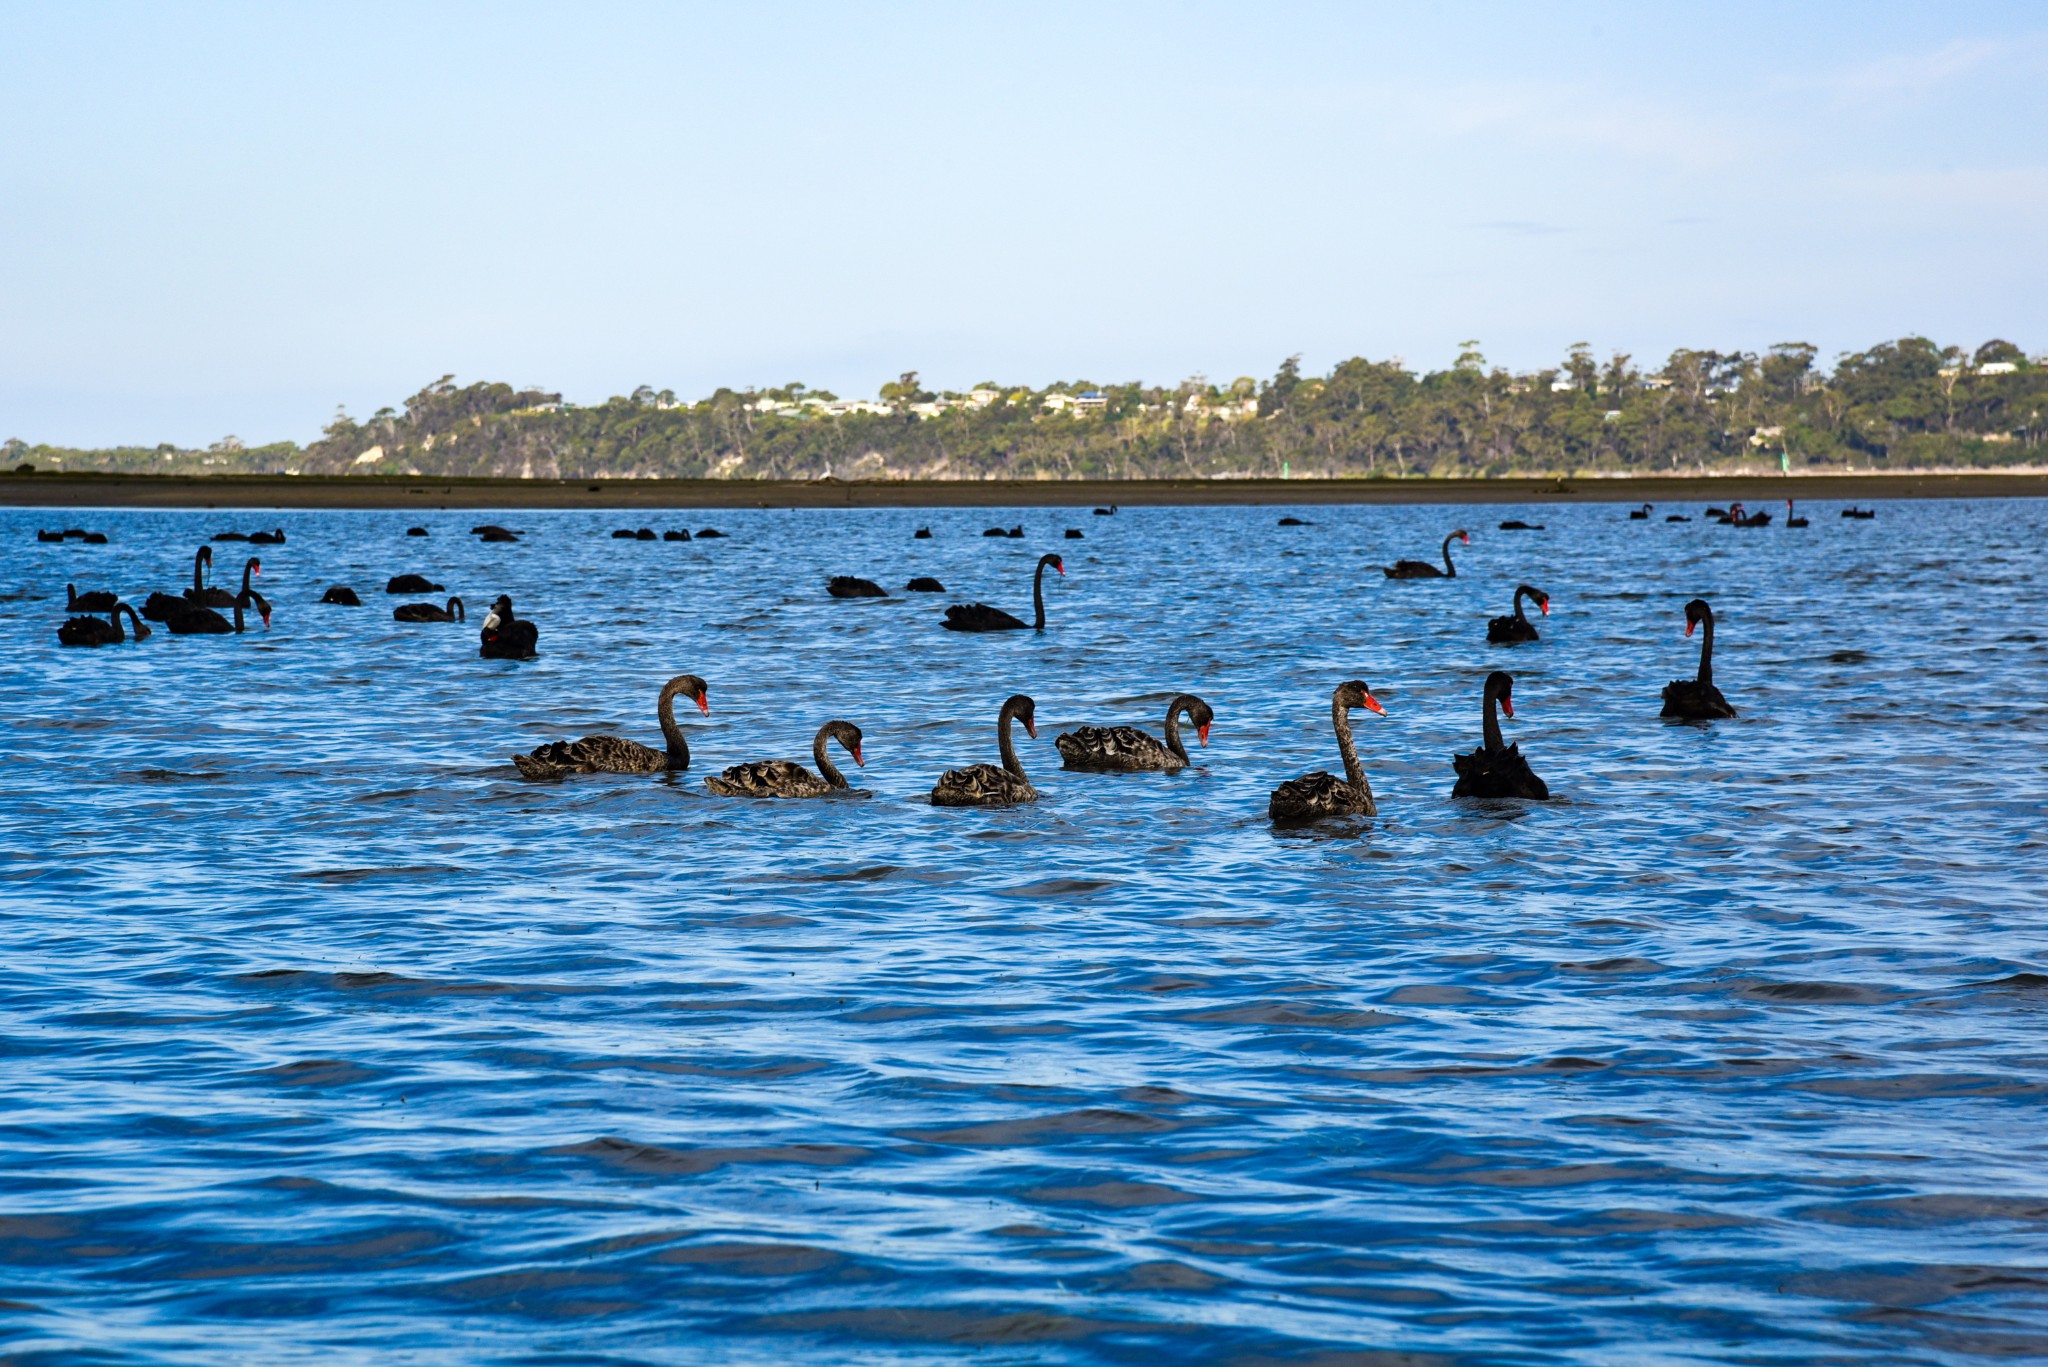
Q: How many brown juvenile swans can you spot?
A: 5